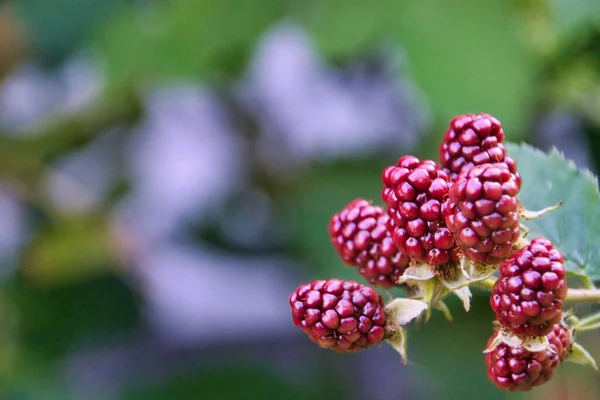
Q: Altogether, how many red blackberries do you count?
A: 7